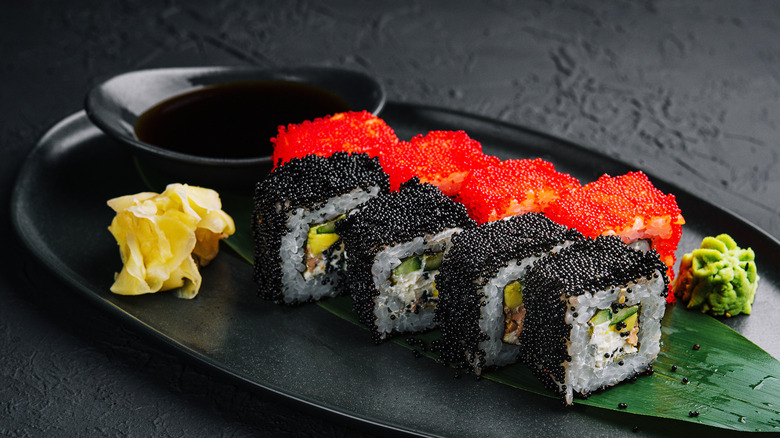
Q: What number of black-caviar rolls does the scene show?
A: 4